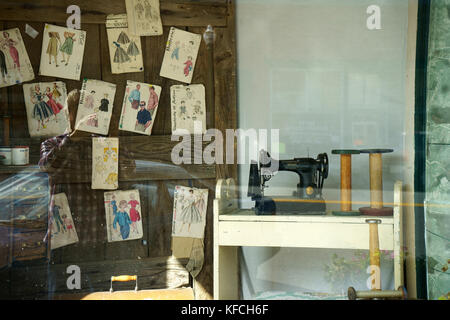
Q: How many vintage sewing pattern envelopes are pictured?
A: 13